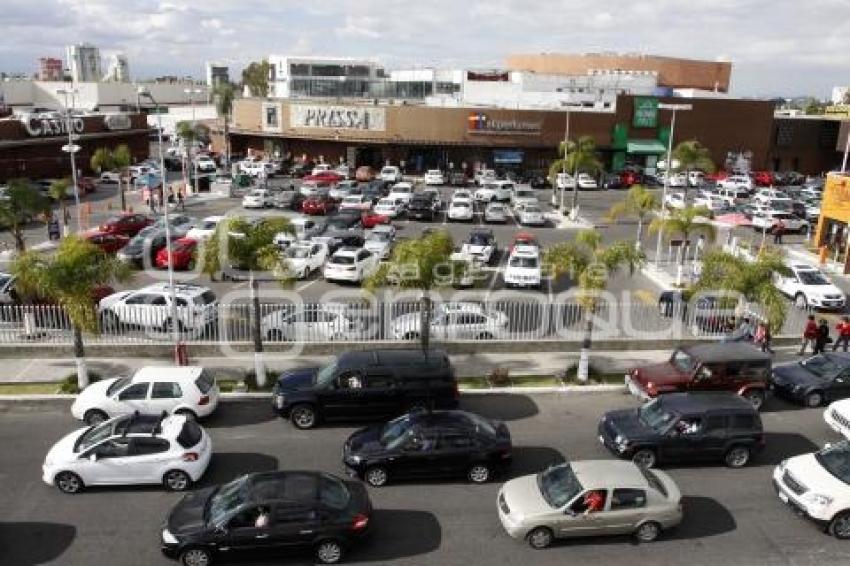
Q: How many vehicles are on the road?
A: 11